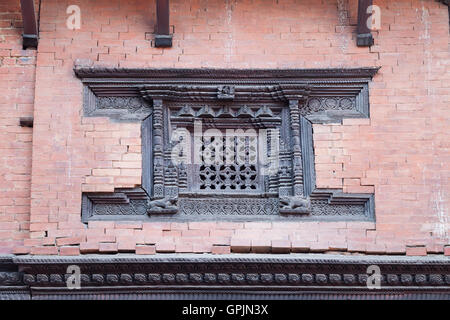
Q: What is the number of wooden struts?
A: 3